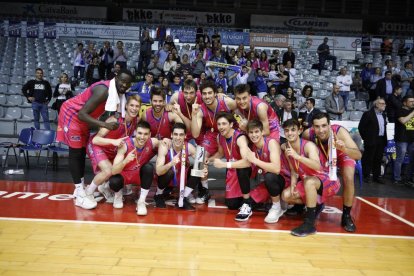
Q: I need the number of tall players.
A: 12